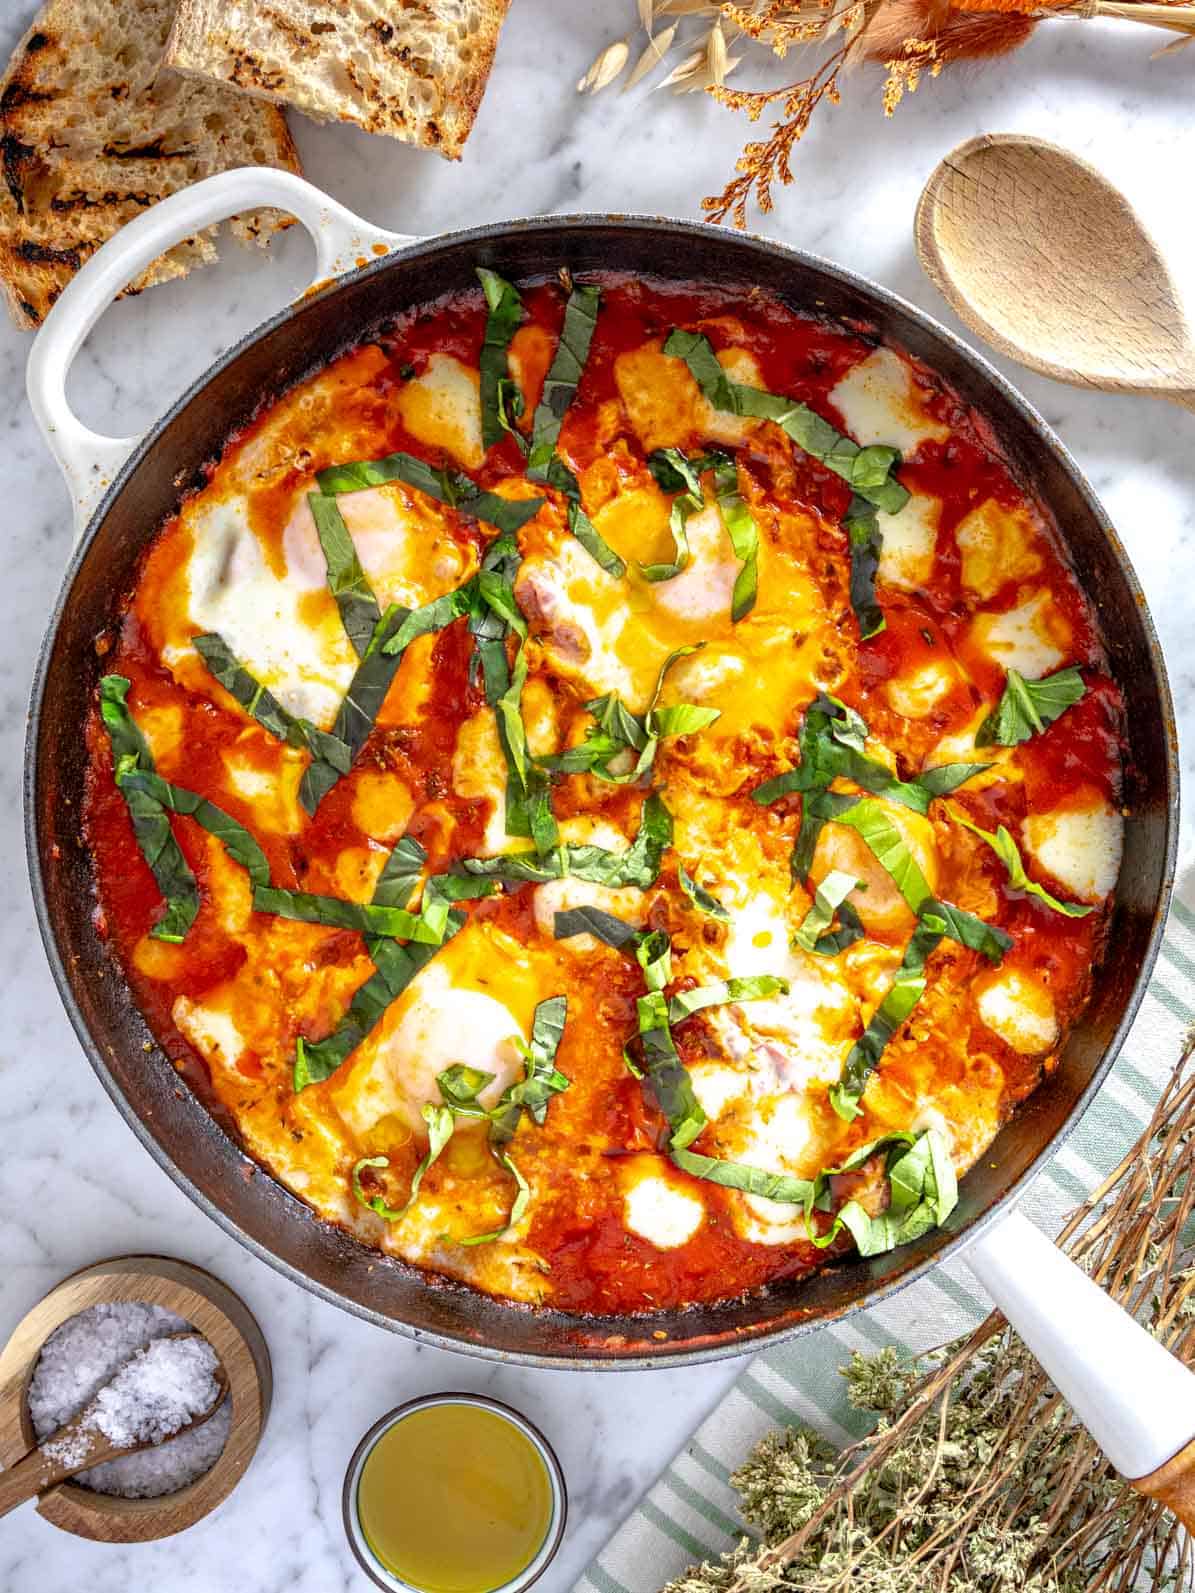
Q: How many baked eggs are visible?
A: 4